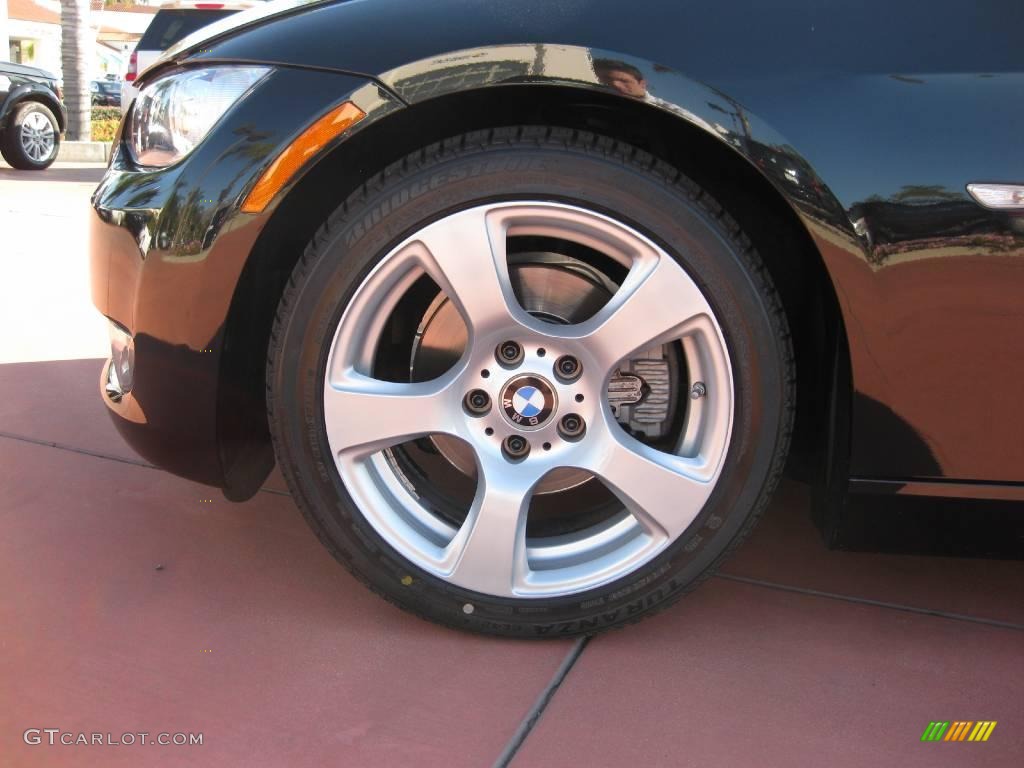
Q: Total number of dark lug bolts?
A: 5